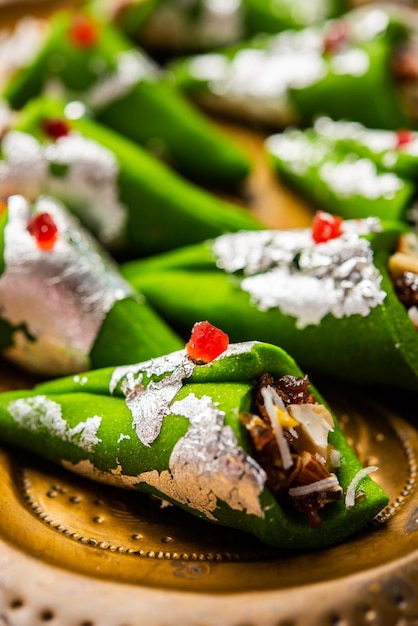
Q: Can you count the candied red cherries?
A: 7